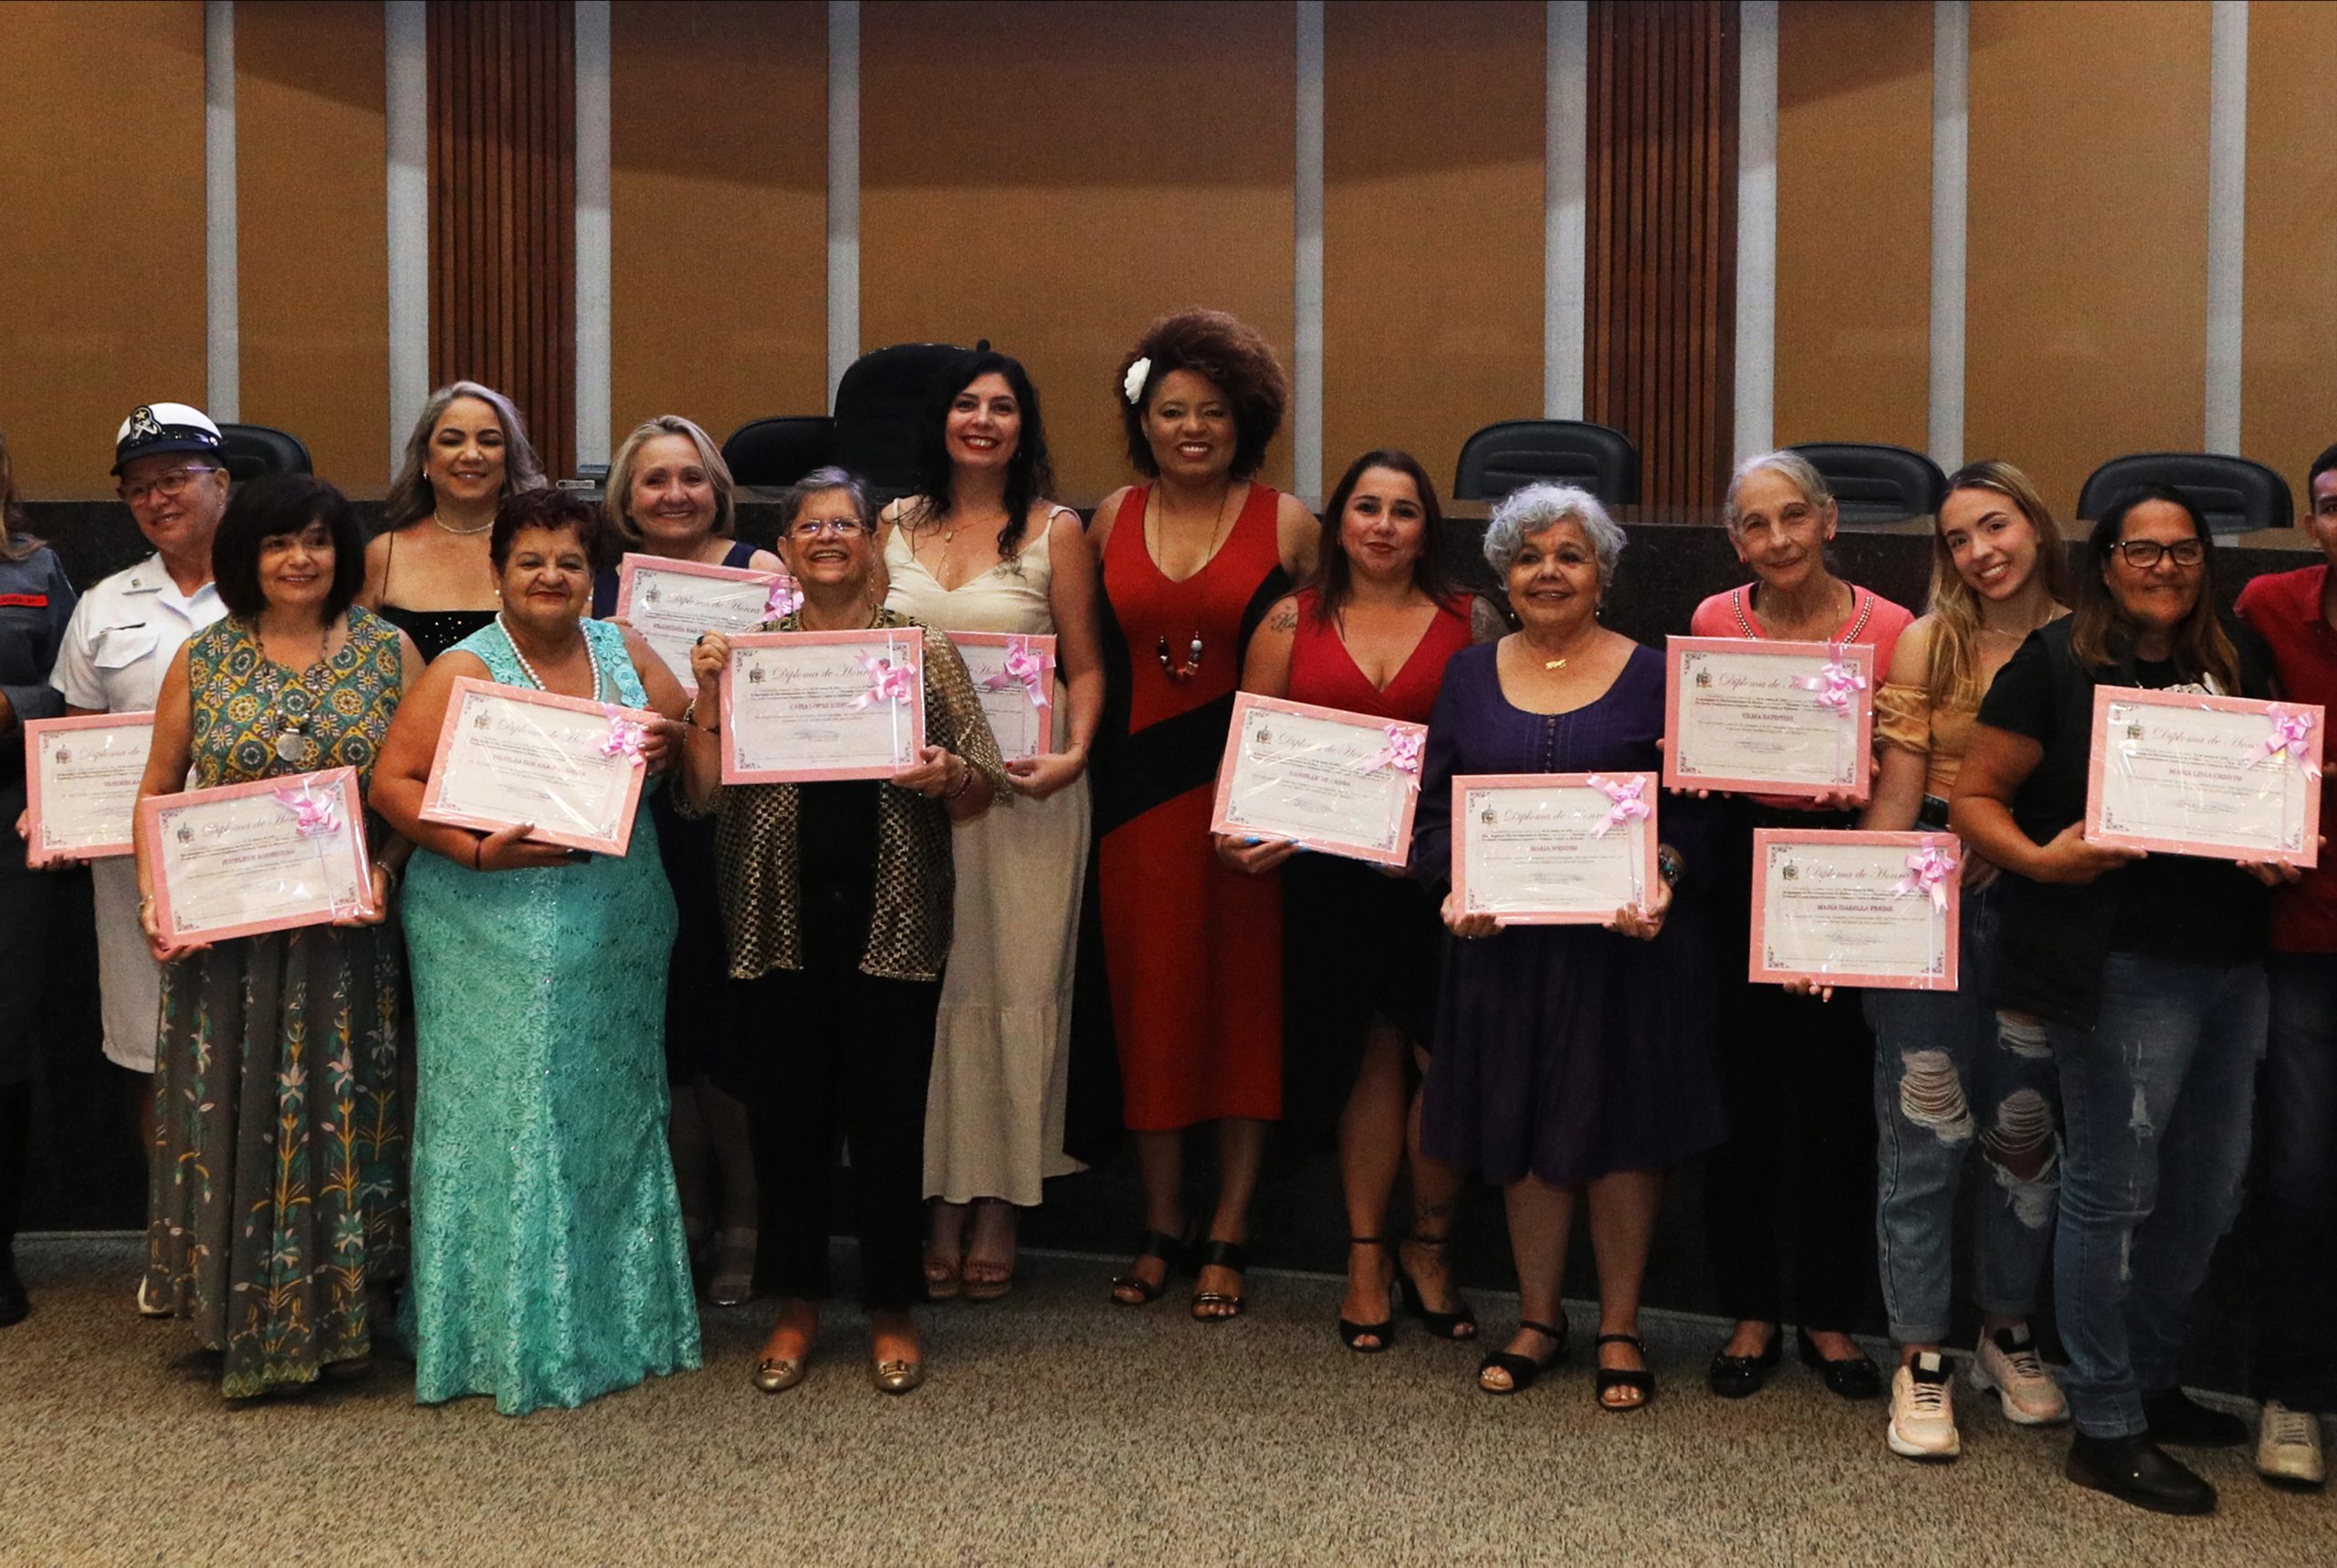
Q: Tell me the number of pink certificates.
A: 11